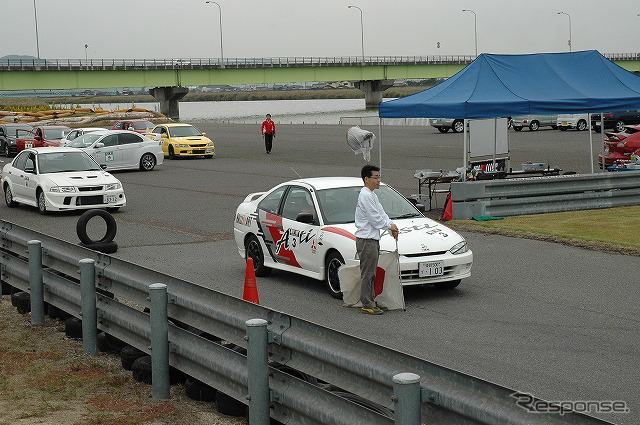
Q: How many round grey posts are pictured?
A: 5